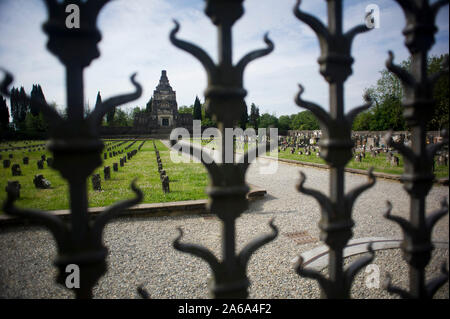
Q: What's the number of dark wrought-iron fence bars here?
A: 4